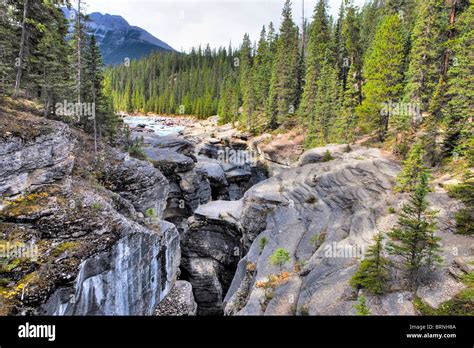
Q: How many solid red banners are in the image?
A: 0